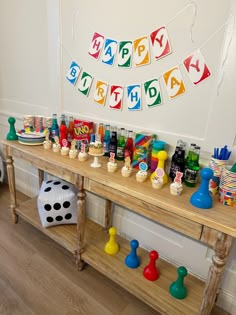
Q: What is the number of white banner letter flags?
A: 13